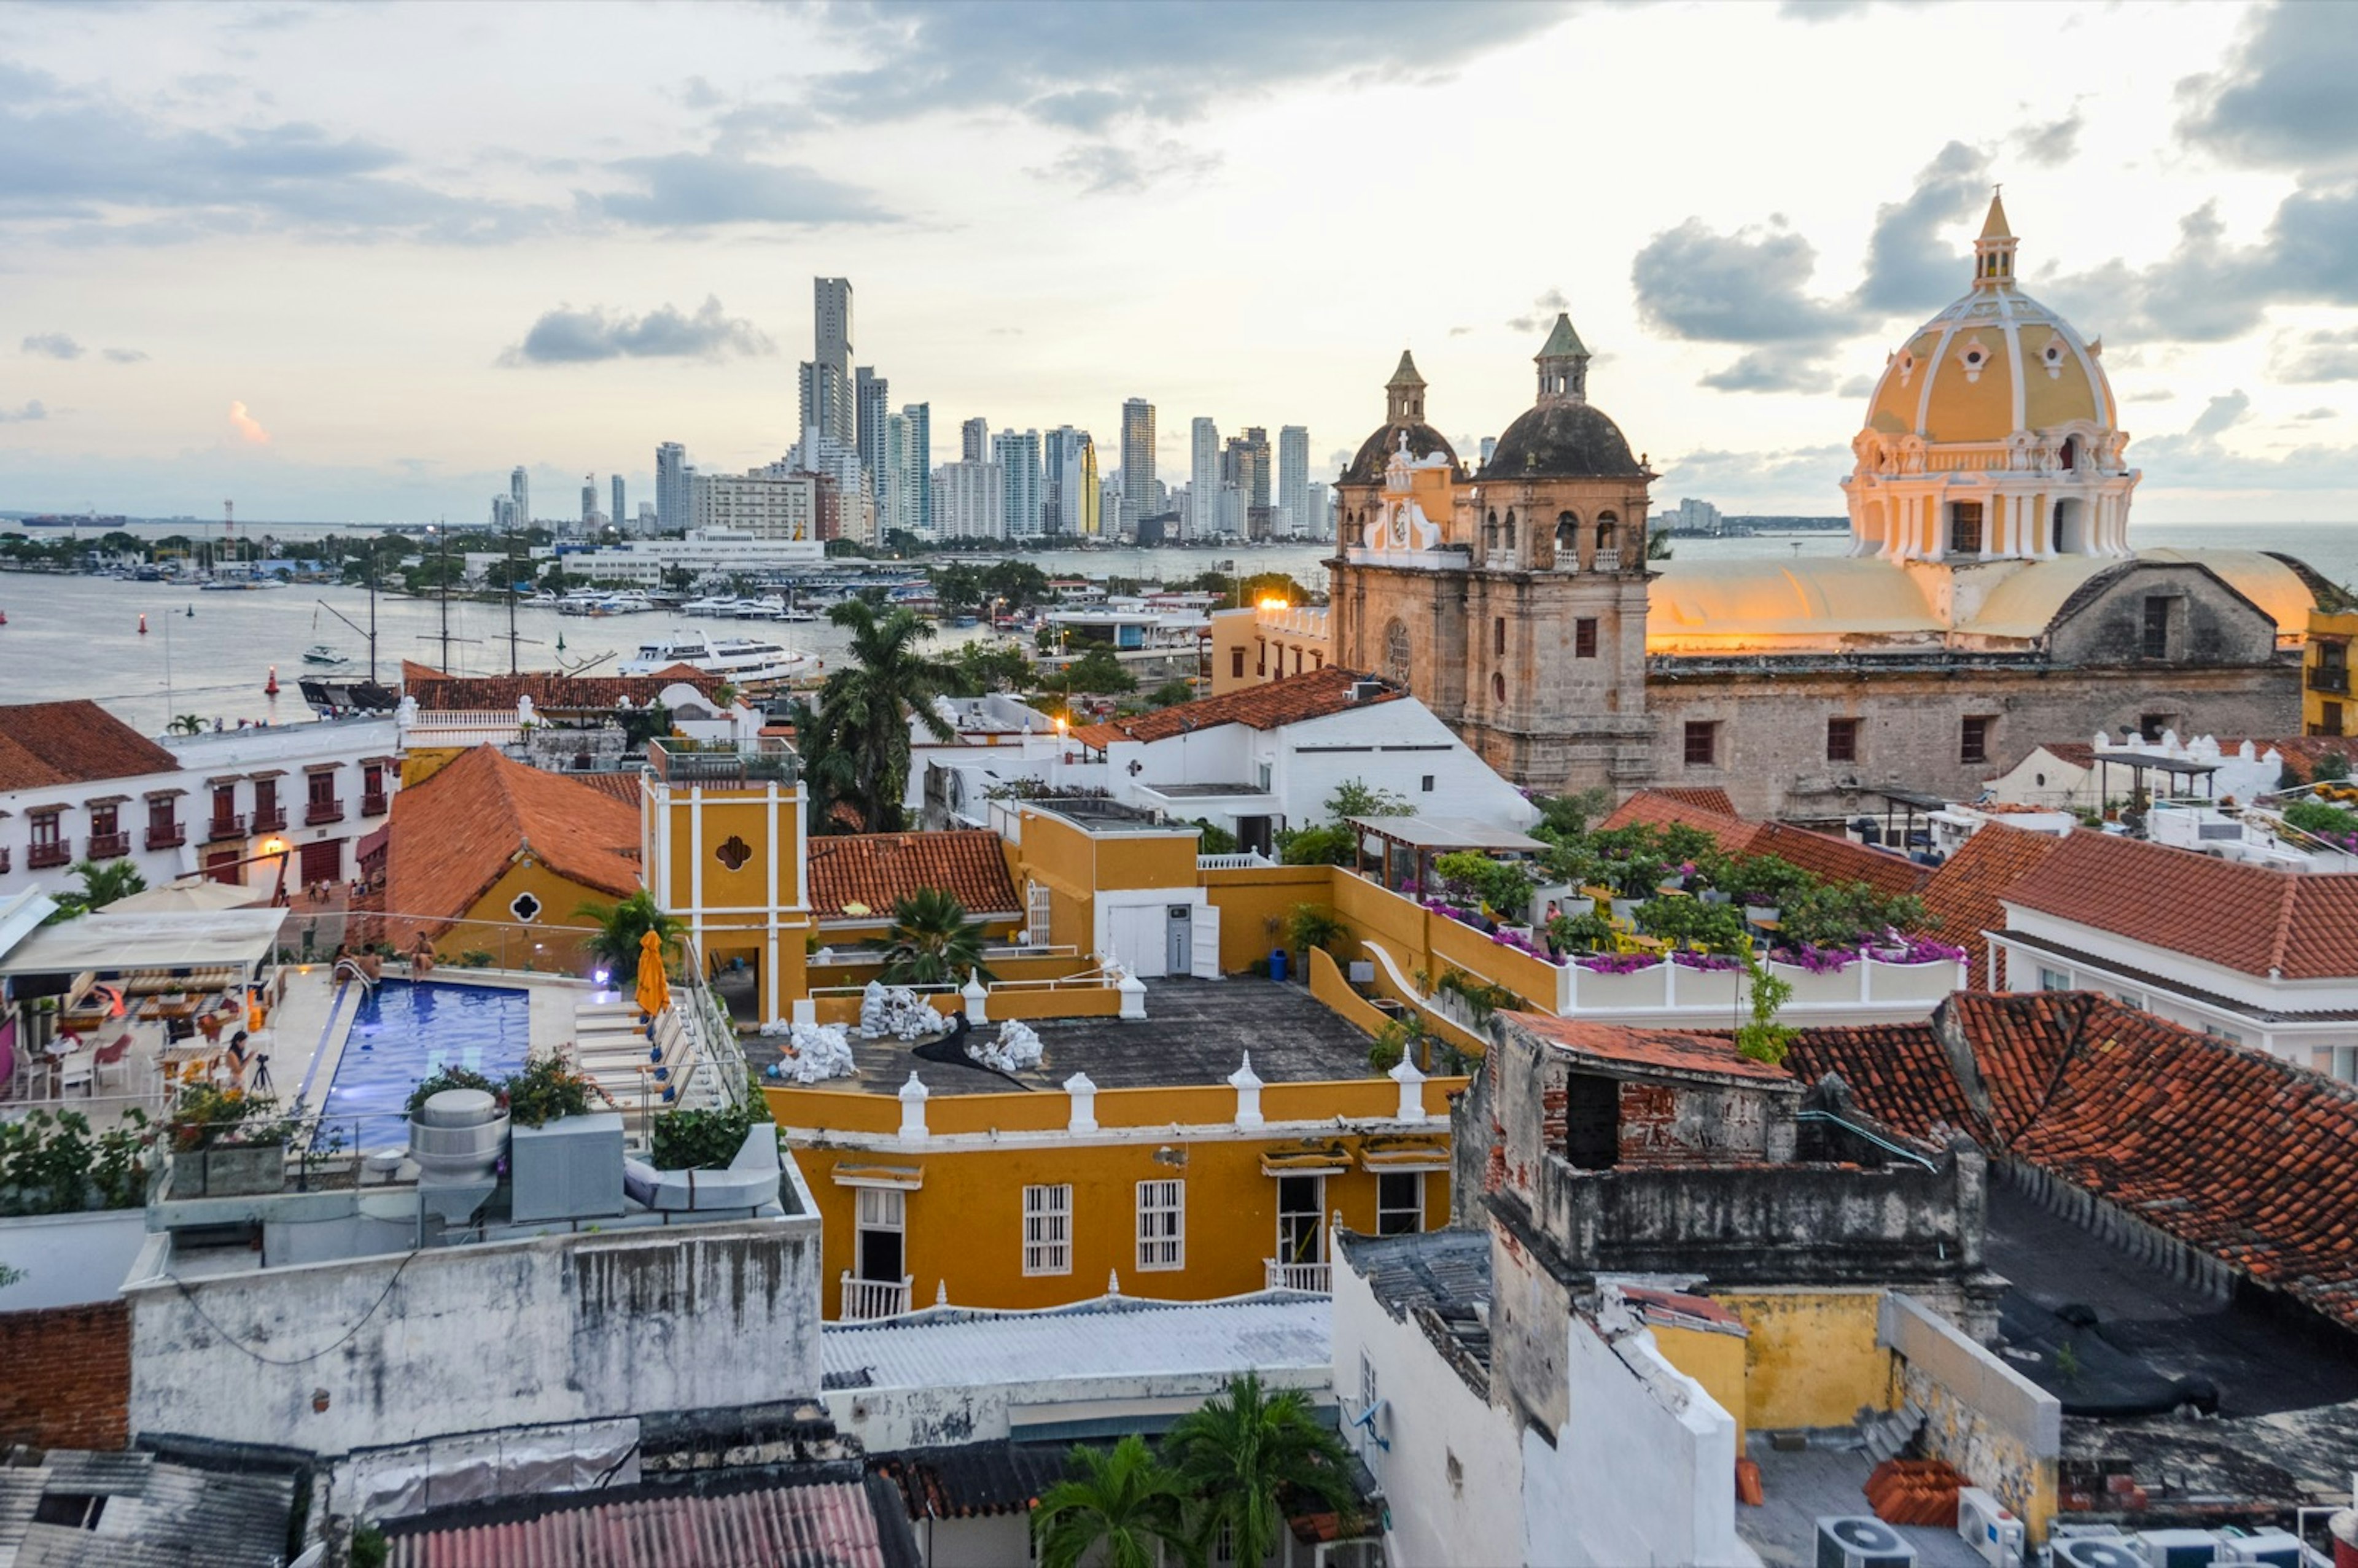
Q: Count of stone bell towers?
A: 2